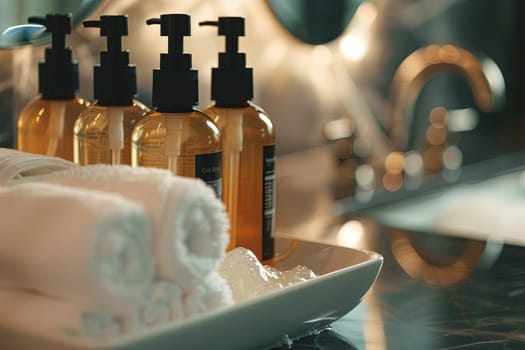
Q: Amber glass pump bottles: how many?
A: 4